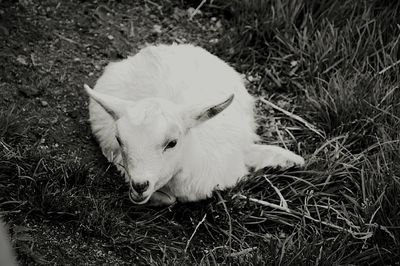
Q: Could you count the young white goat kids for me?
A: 1